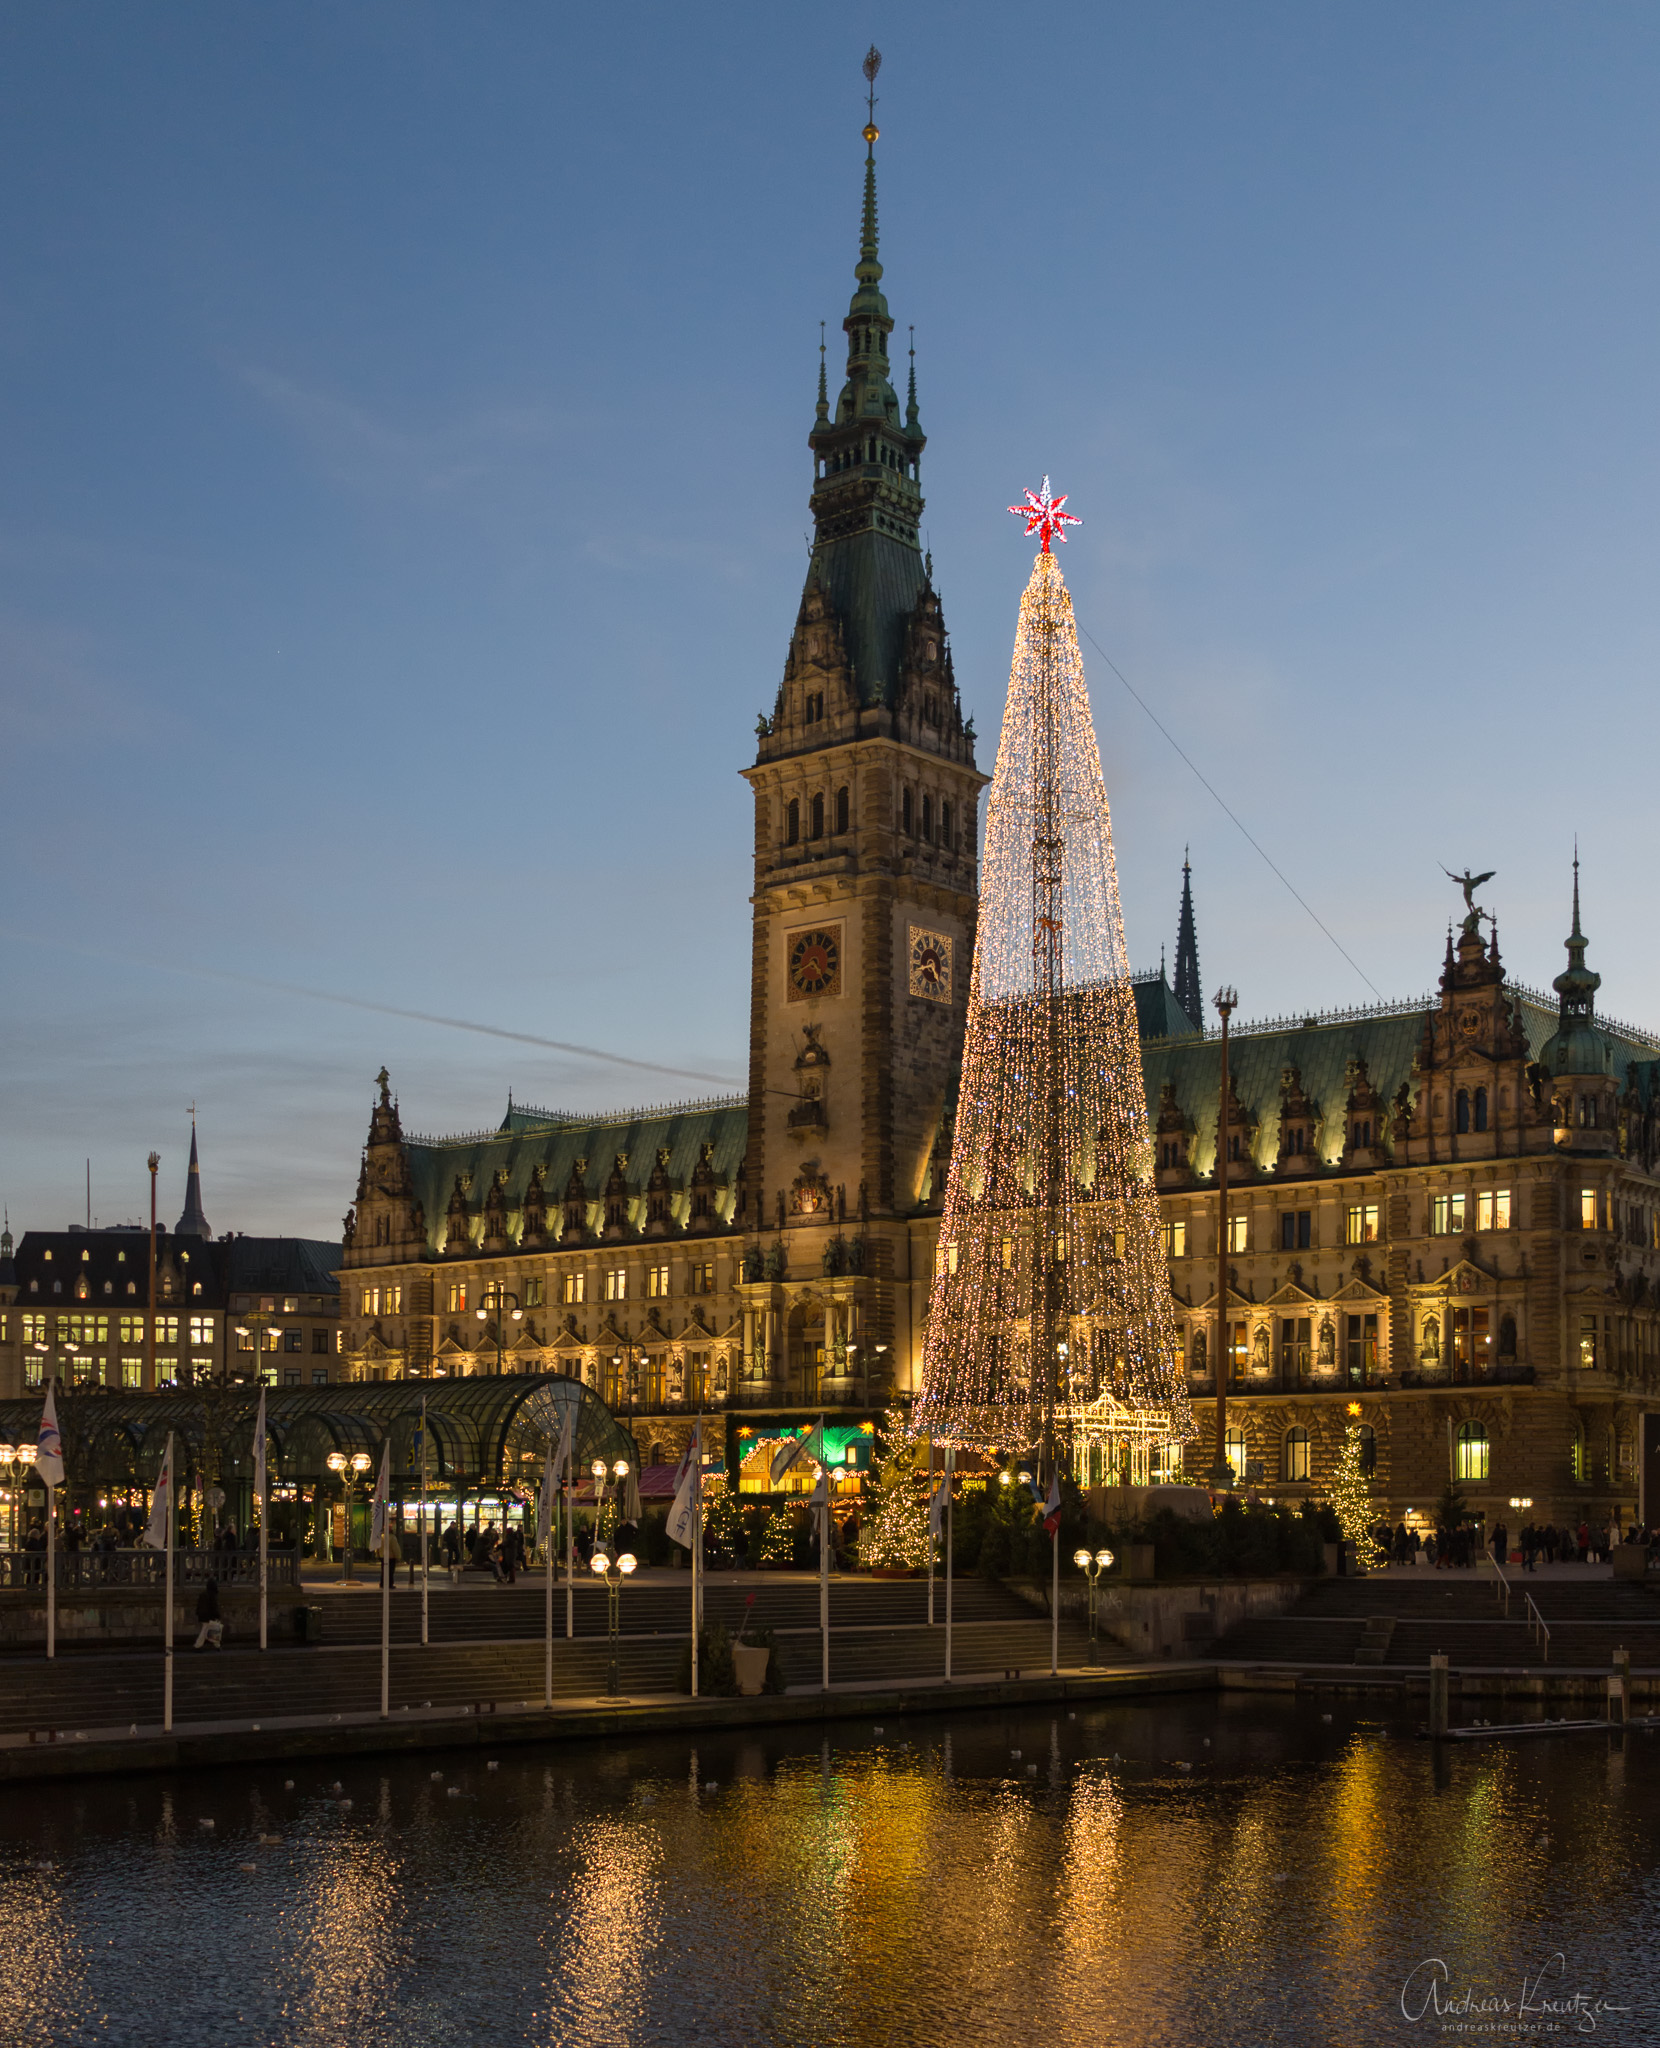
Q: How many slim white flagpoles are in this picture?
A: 14